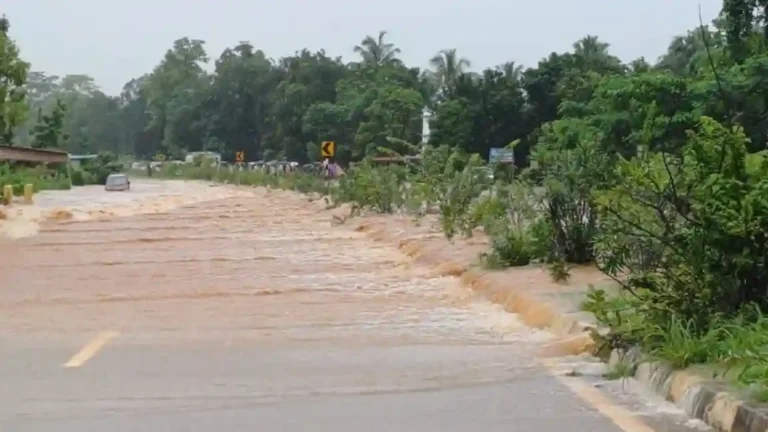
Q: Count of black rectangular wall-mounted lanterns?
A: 0